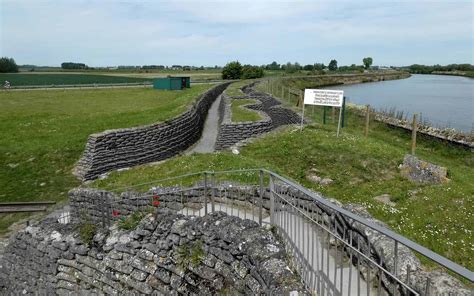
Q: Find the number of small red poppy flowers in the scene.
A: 3